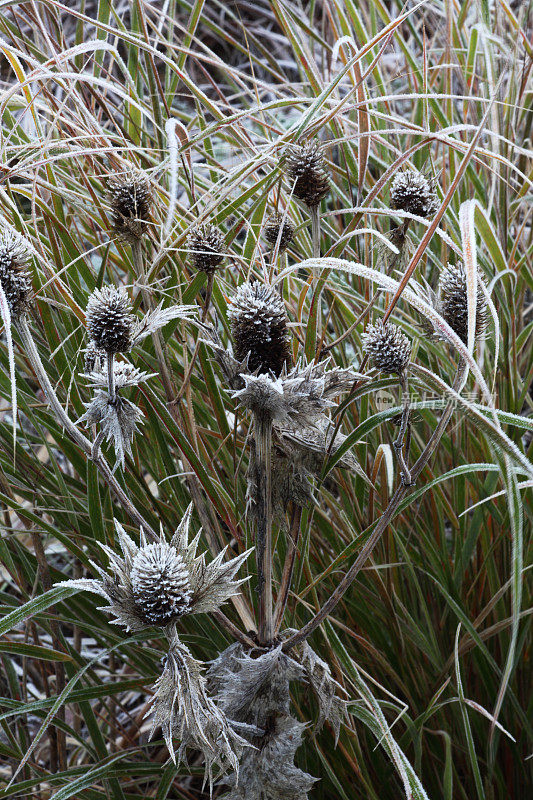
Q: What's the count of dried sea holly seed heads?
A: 11